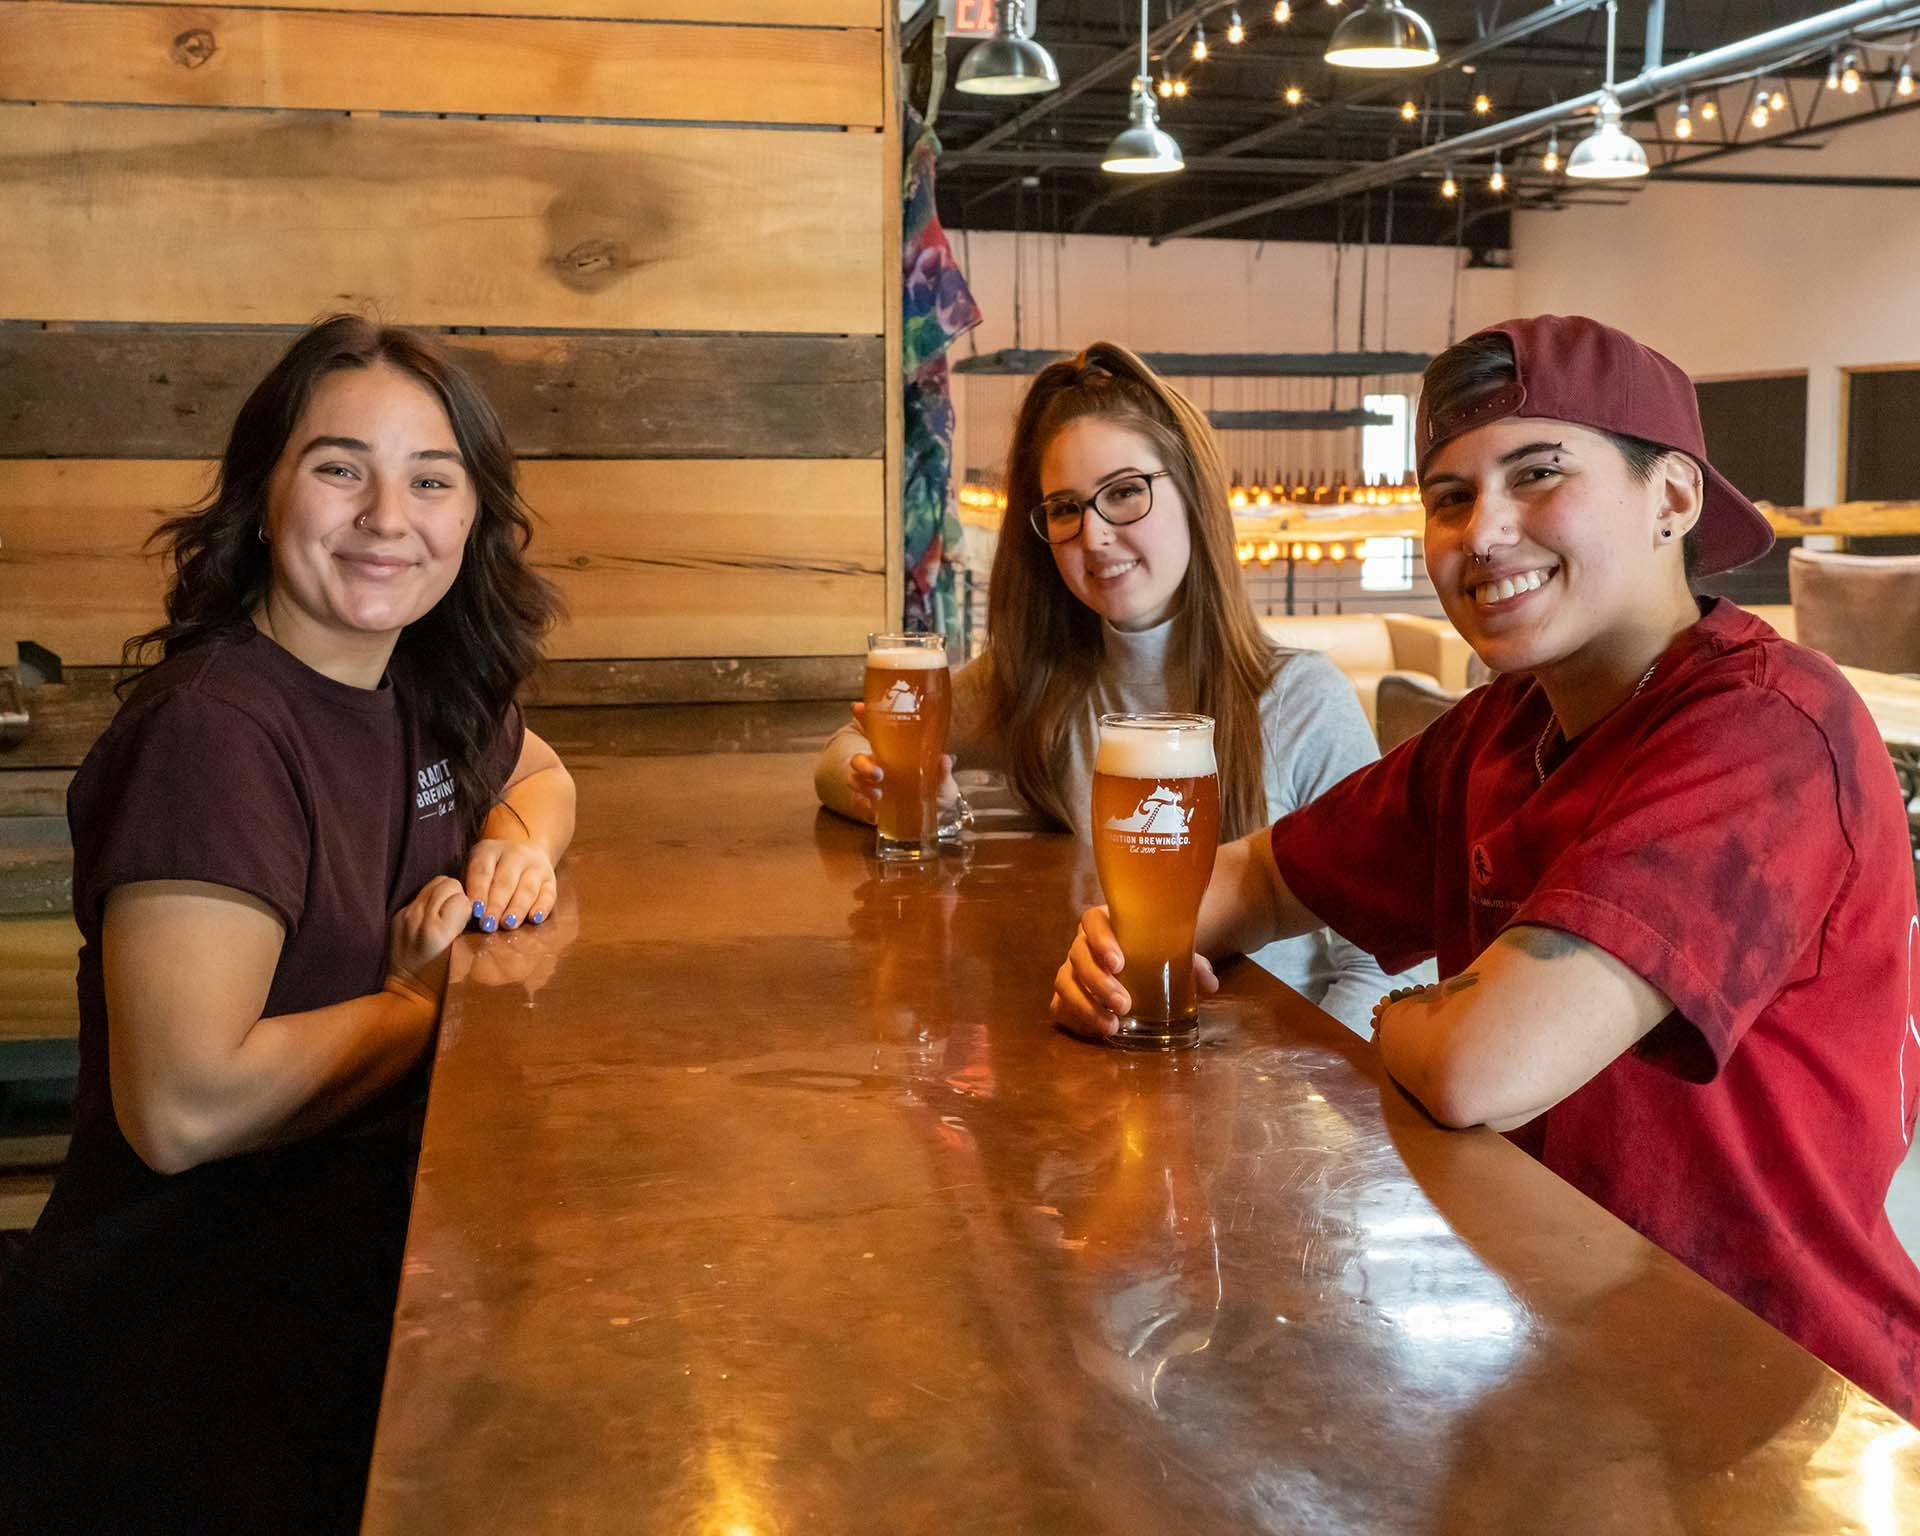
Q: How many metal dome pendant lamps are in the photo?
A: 4